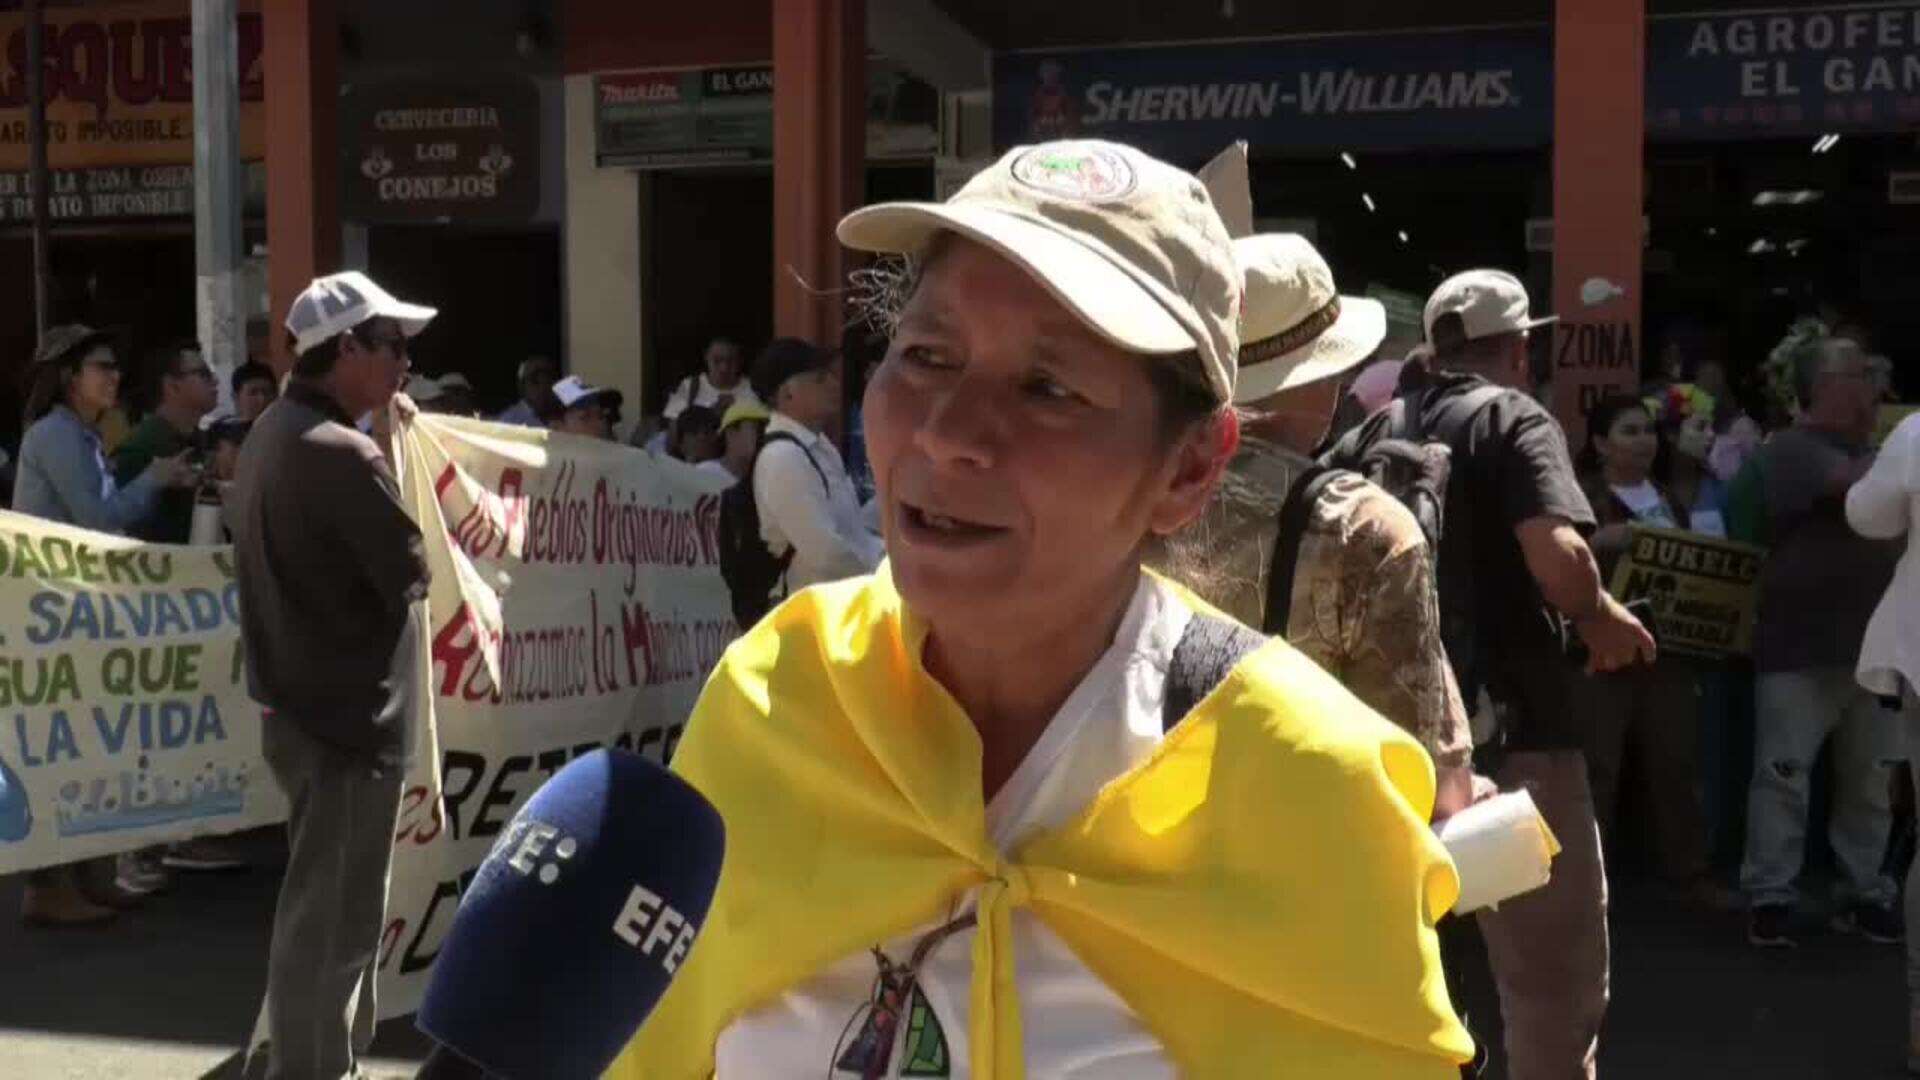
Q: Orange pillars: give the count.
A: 3